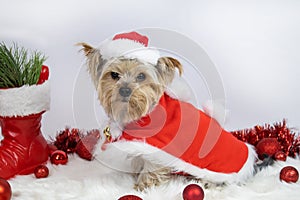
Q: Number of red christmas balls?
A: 8